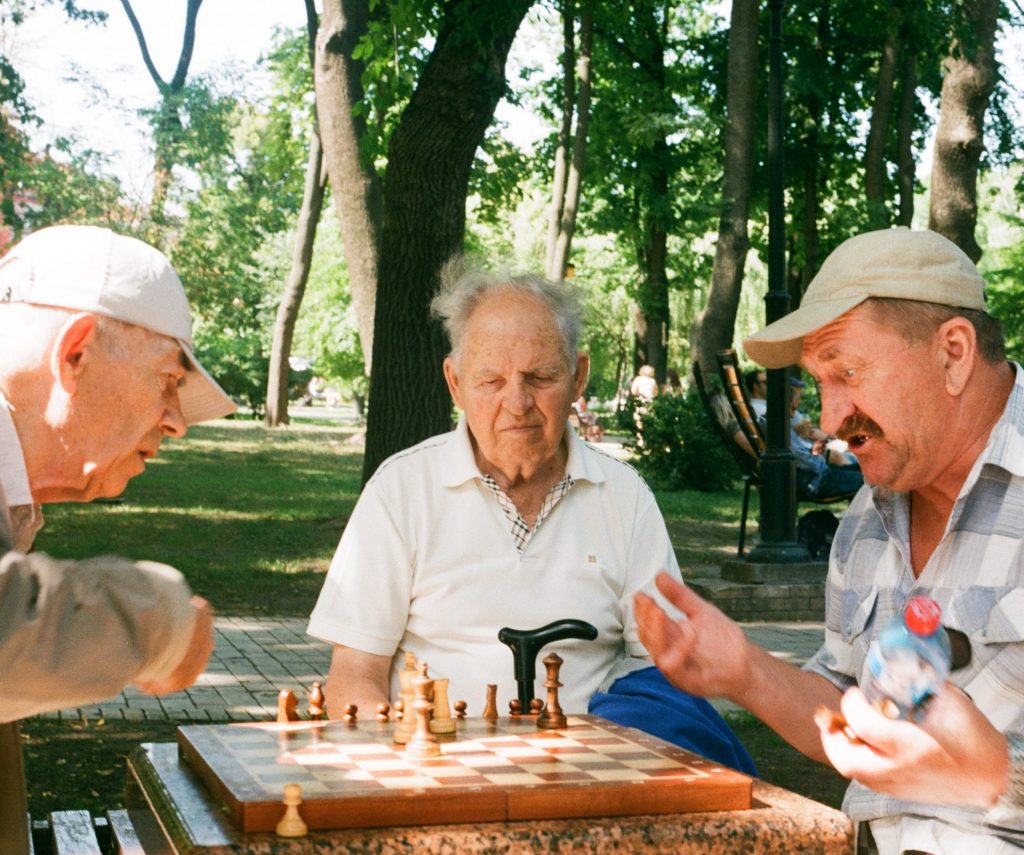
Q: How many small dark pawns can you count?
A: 6